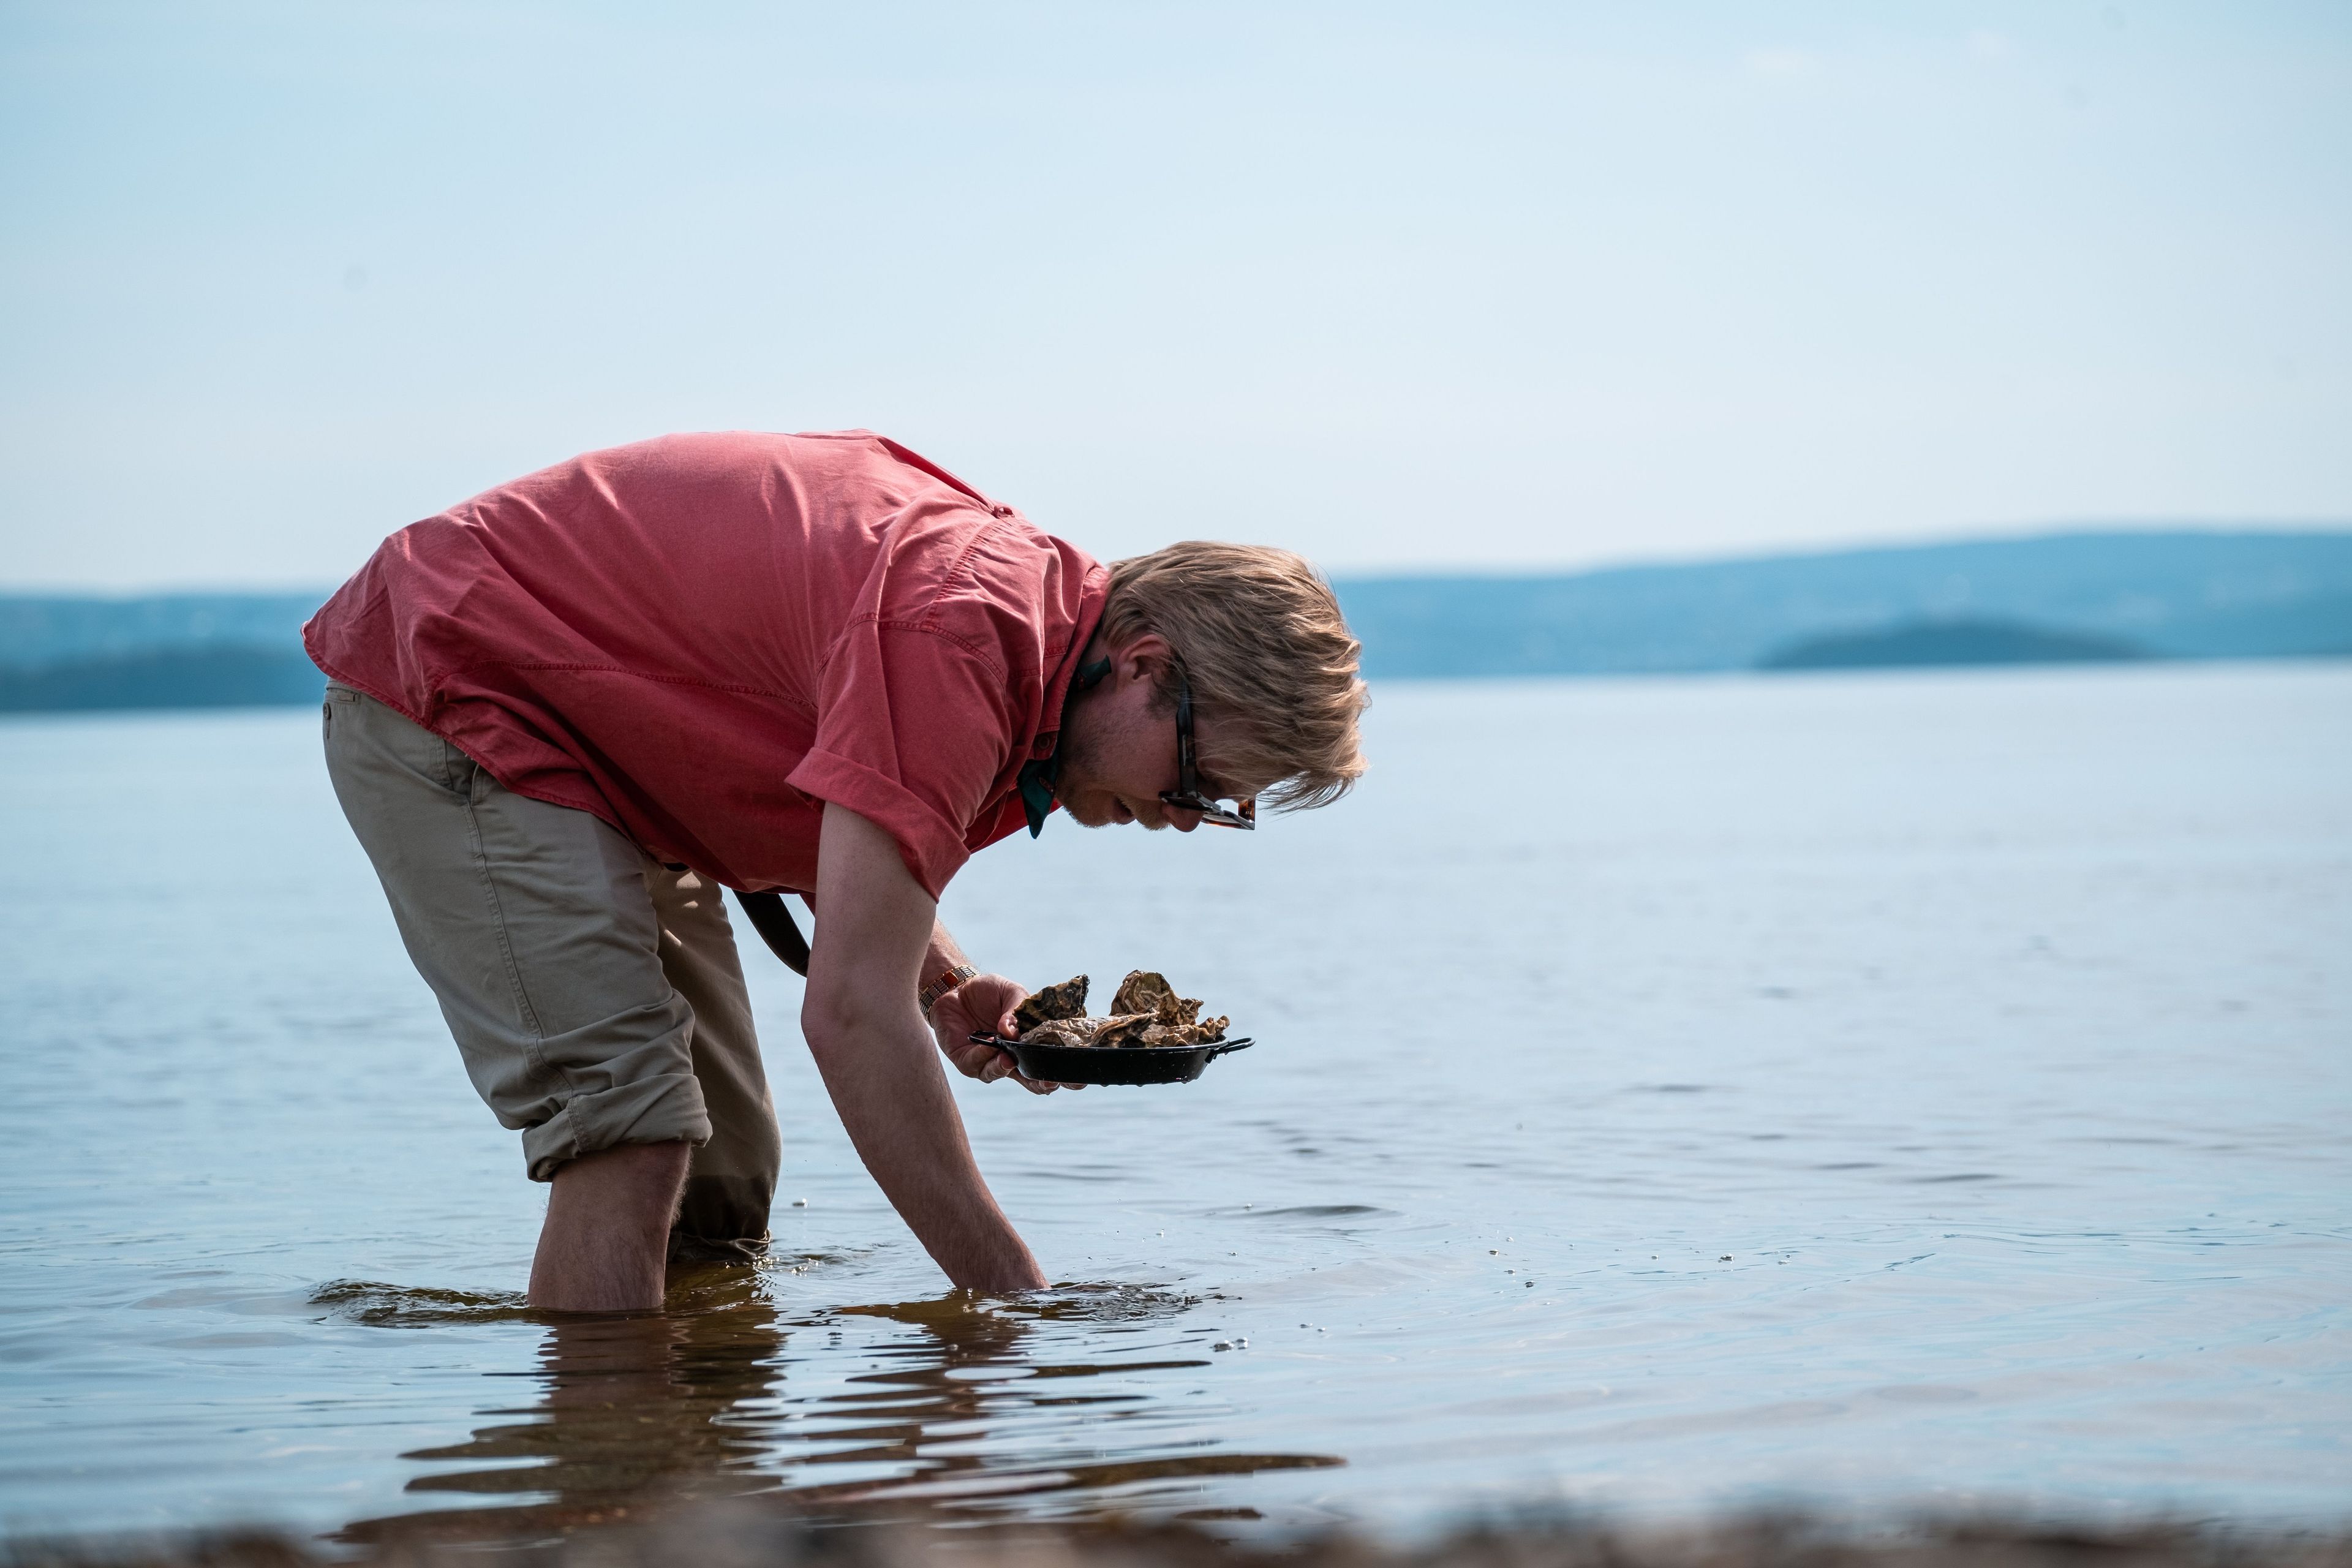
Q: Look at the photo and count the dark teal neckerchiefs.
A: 1